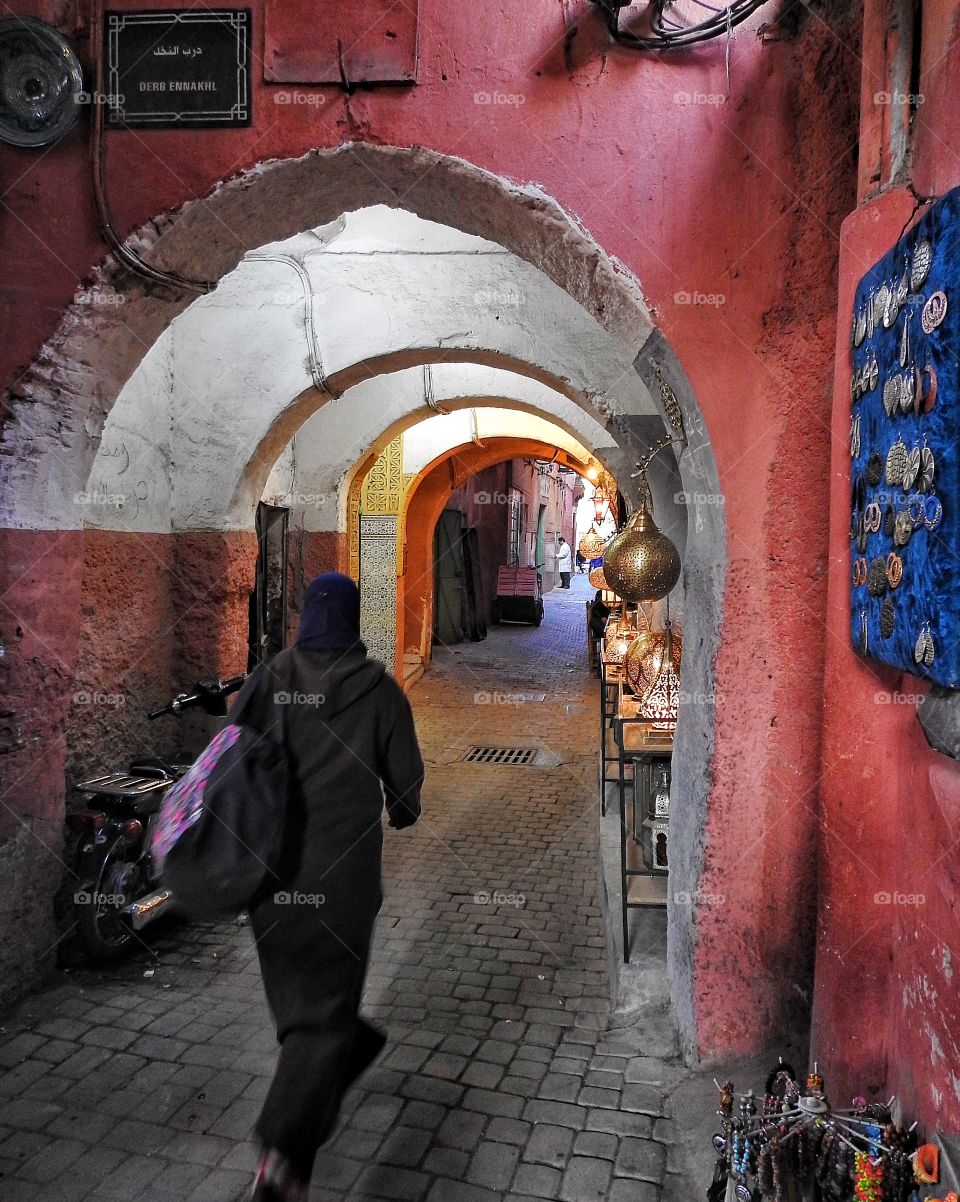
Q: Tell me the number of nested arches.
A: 4